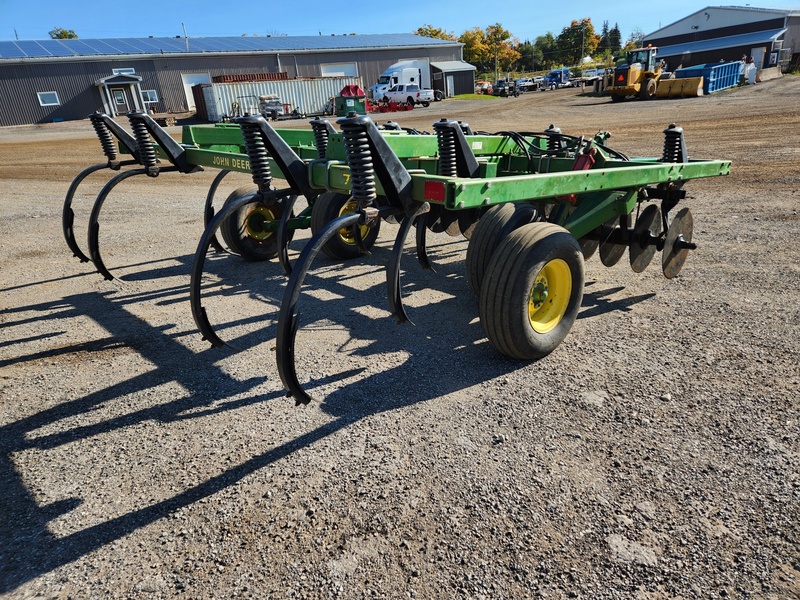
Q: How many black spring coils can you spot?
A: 8